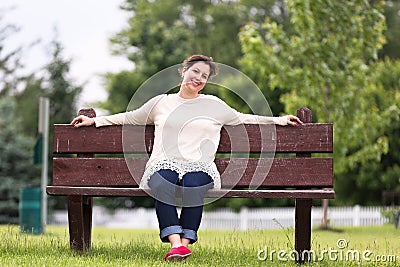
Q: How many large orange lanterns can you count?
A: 0